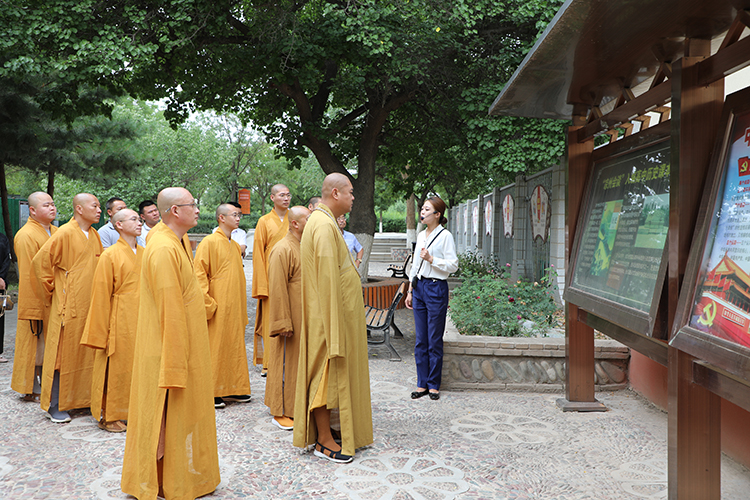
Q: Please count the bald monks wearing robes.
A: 8